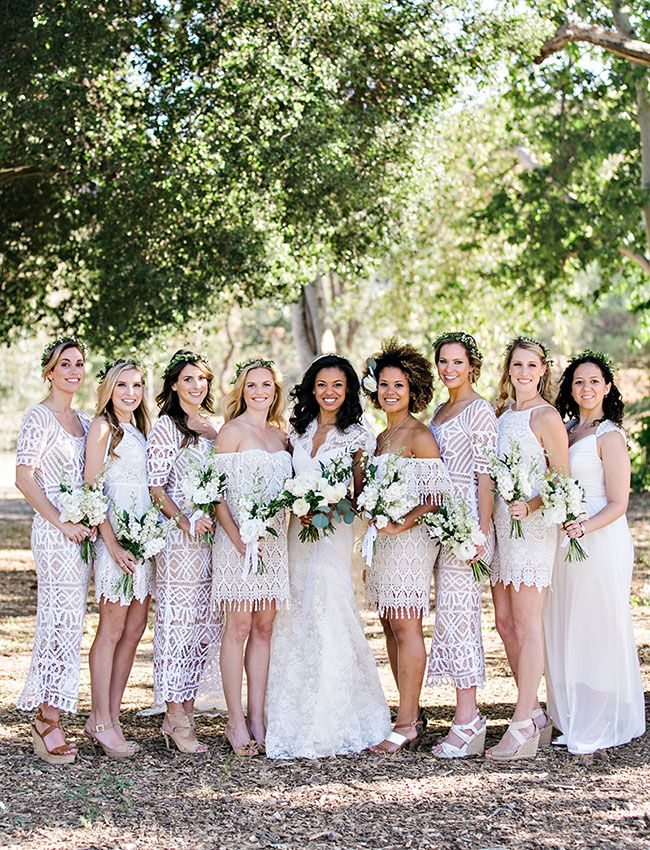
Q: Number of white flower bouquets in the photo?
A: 9